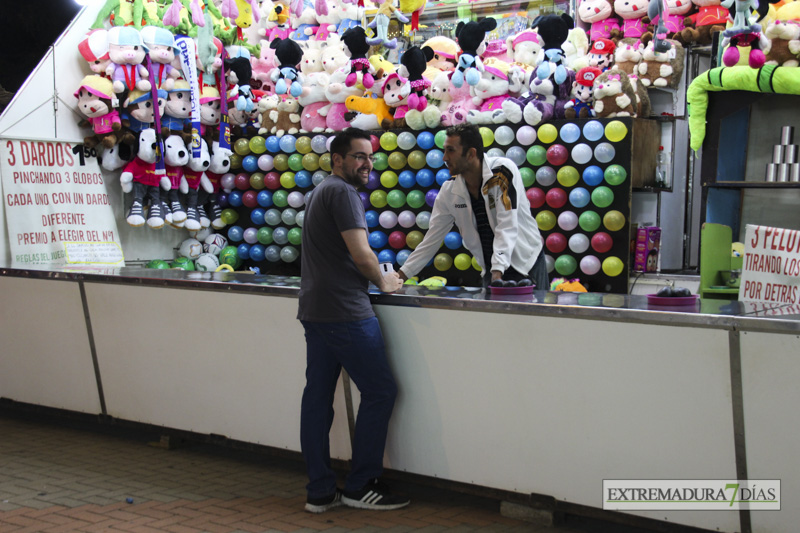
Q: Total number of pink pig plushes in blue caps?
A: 2